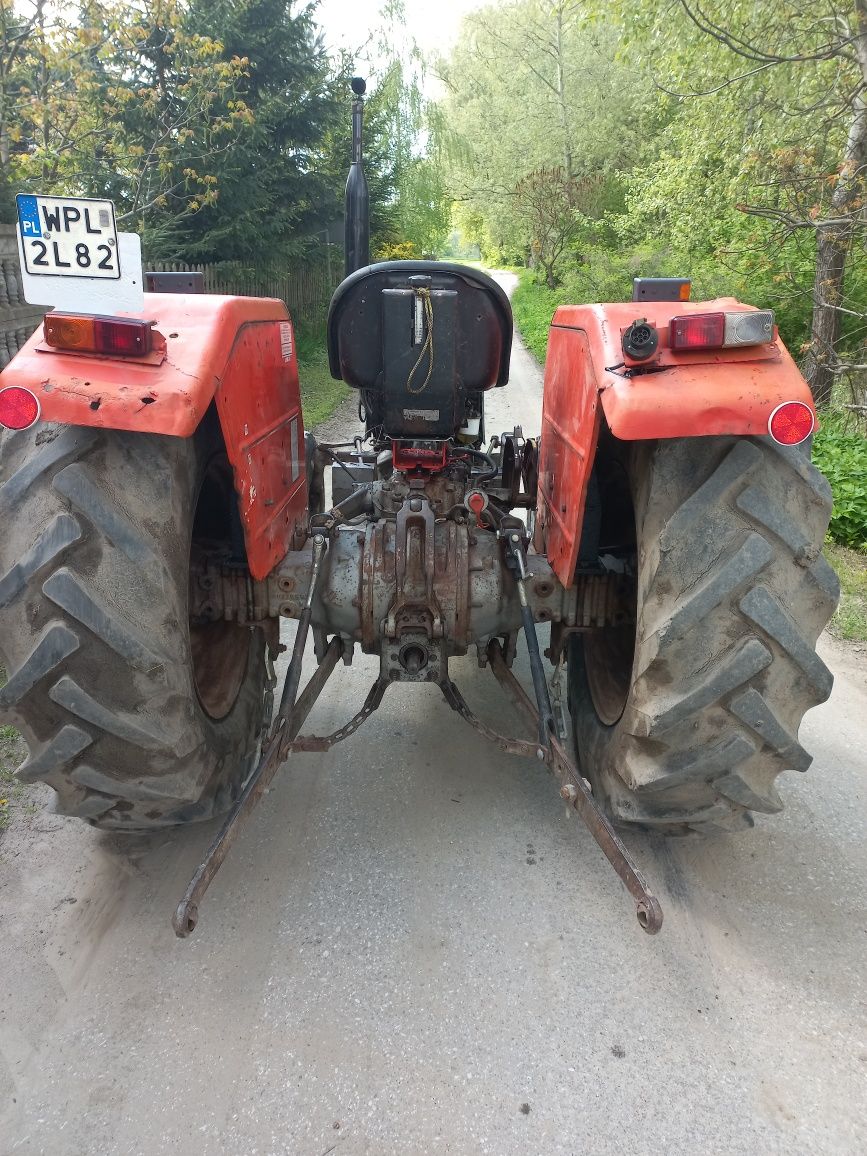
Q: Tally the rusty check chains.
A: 2